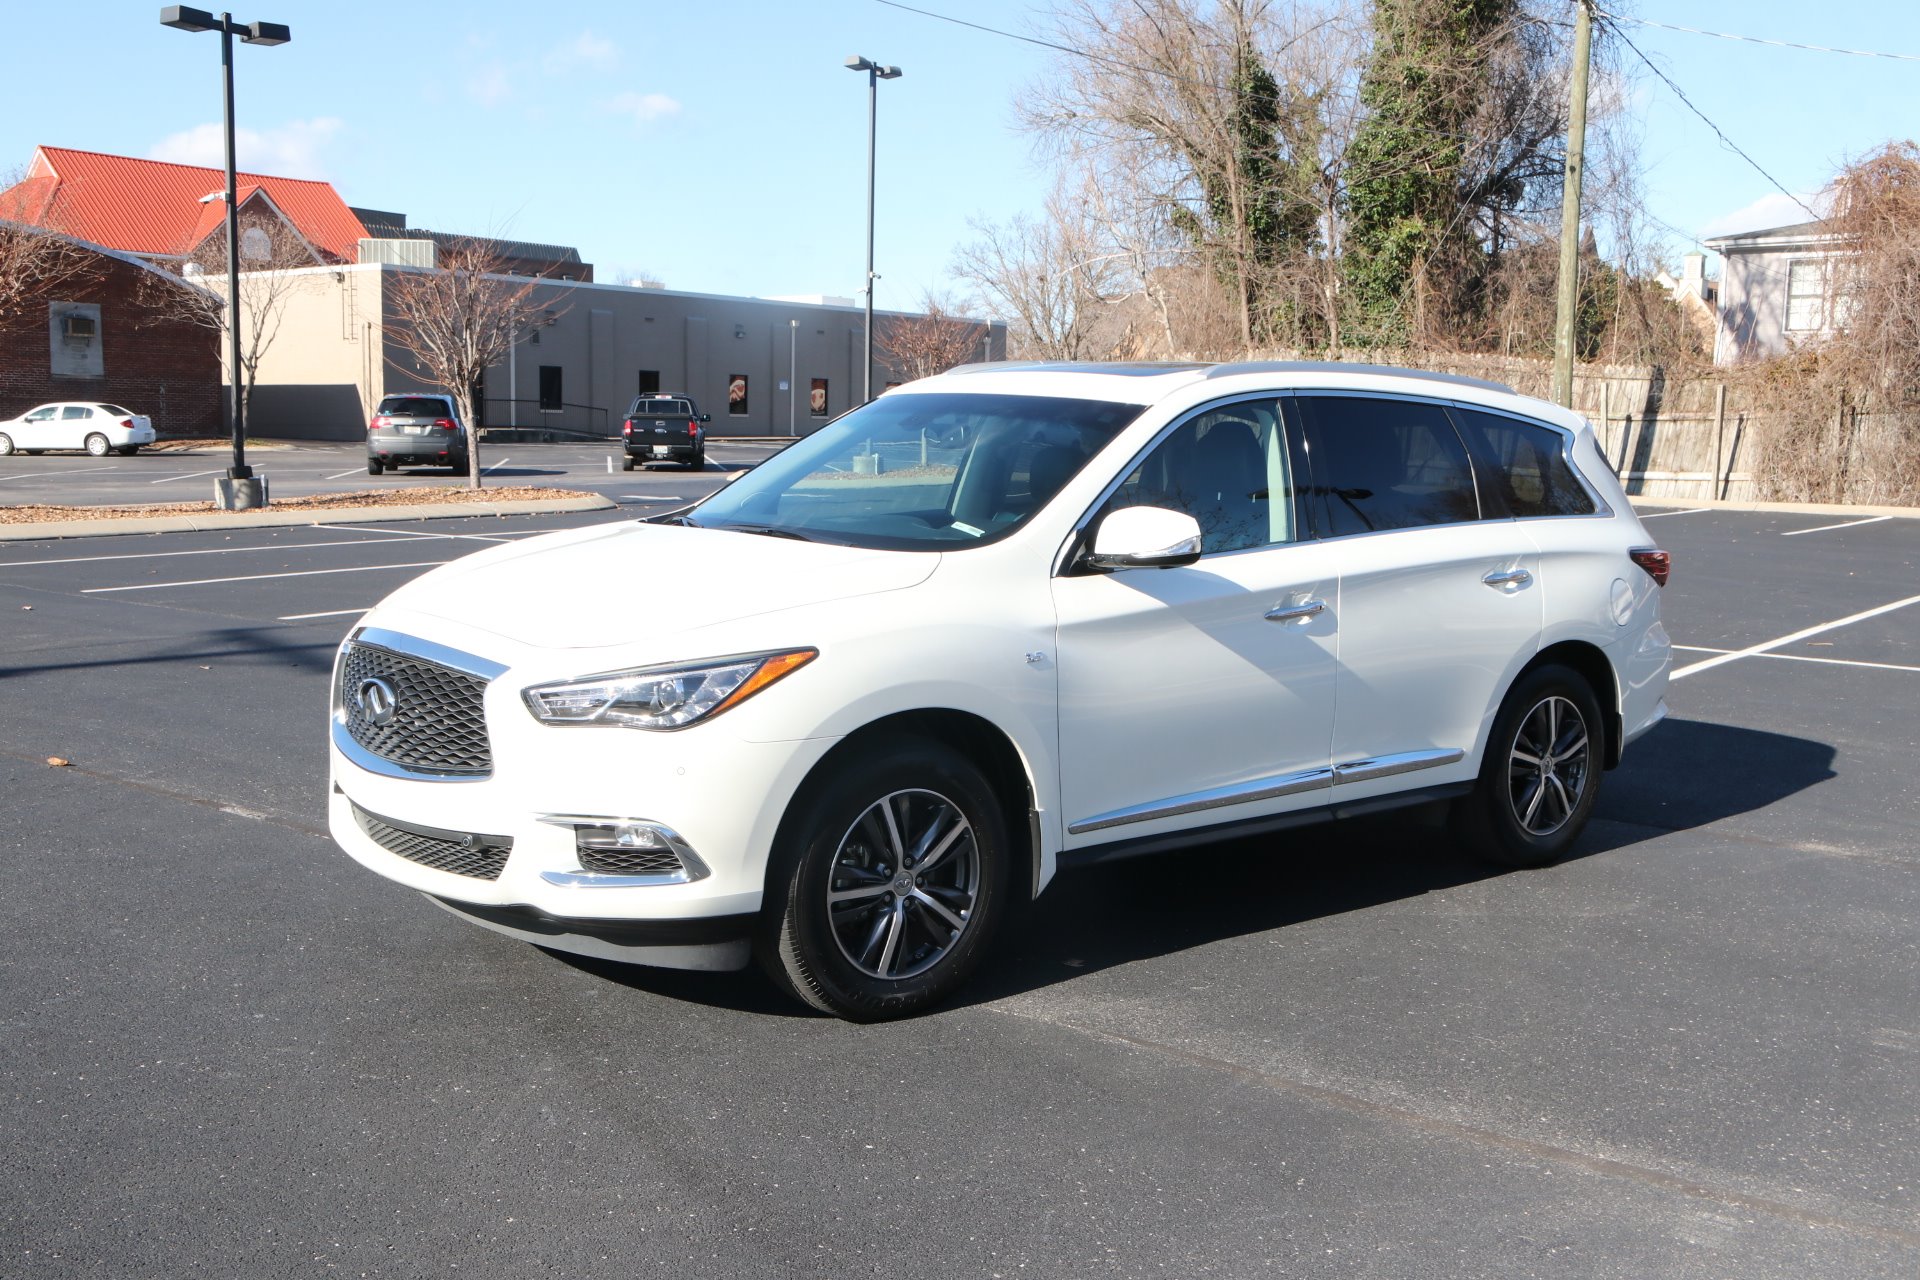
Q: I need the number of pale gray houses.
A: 1